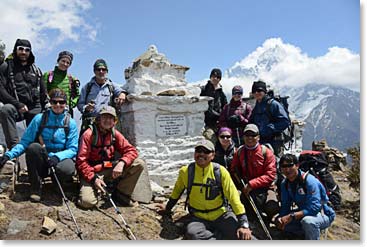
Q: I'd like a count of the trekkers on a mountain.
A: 12